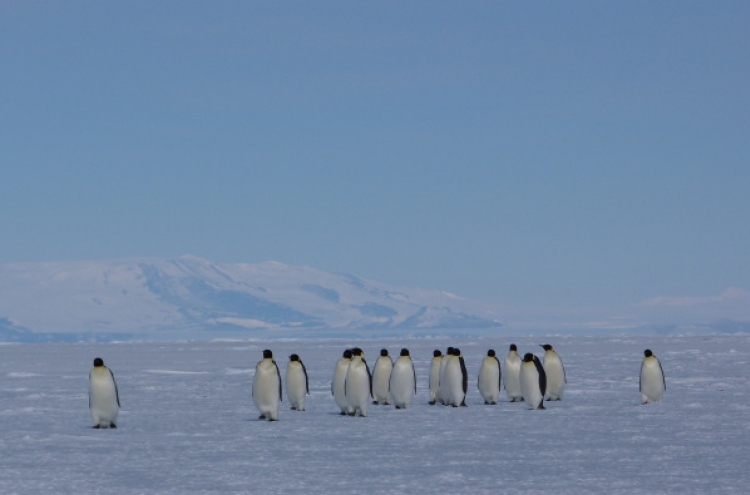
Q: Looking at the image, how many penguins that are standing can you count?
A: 15